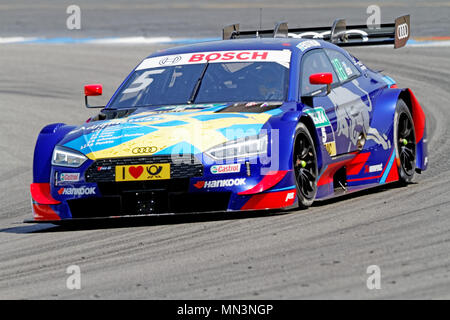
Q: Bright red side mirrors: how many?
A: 2